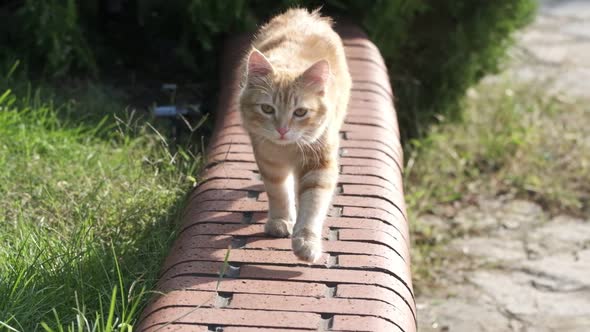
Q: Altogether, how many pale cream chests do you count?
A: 1